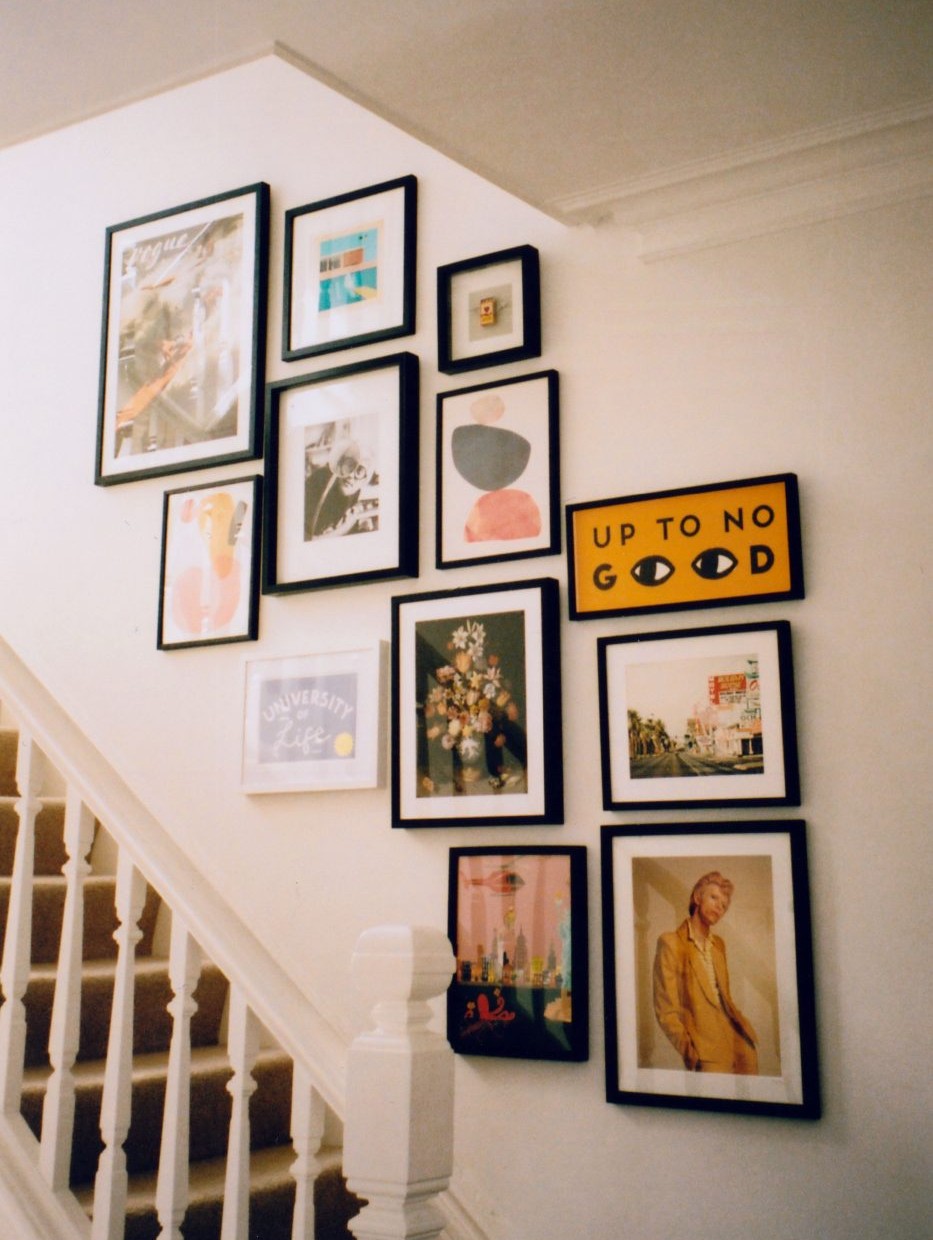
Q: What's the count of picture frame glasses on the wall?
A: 12